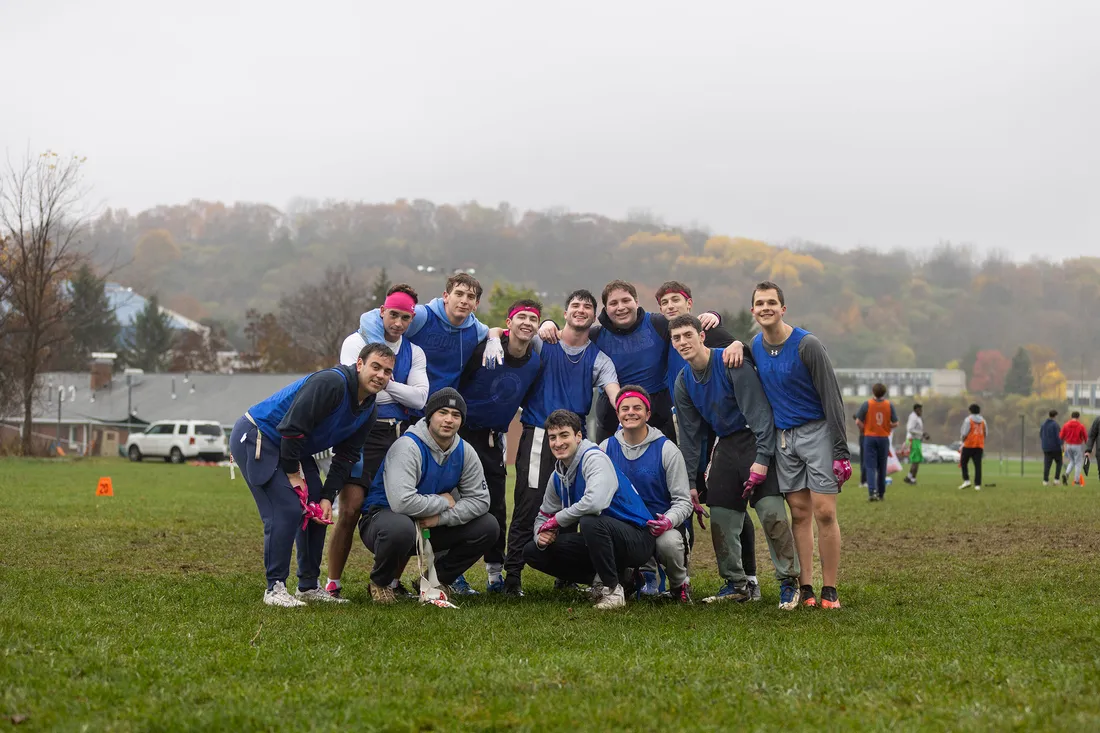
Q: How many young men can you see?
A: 12